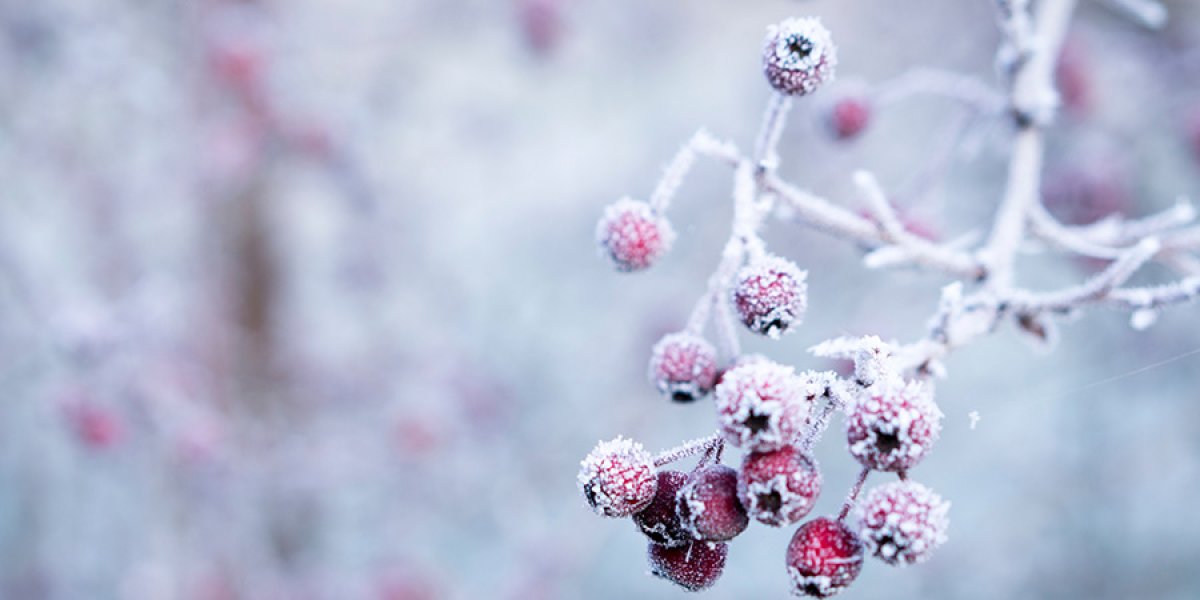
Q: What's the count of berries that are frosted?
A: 13